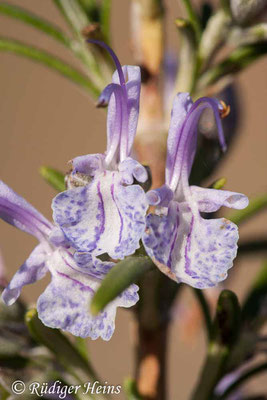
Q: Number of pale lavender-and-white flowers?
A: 3